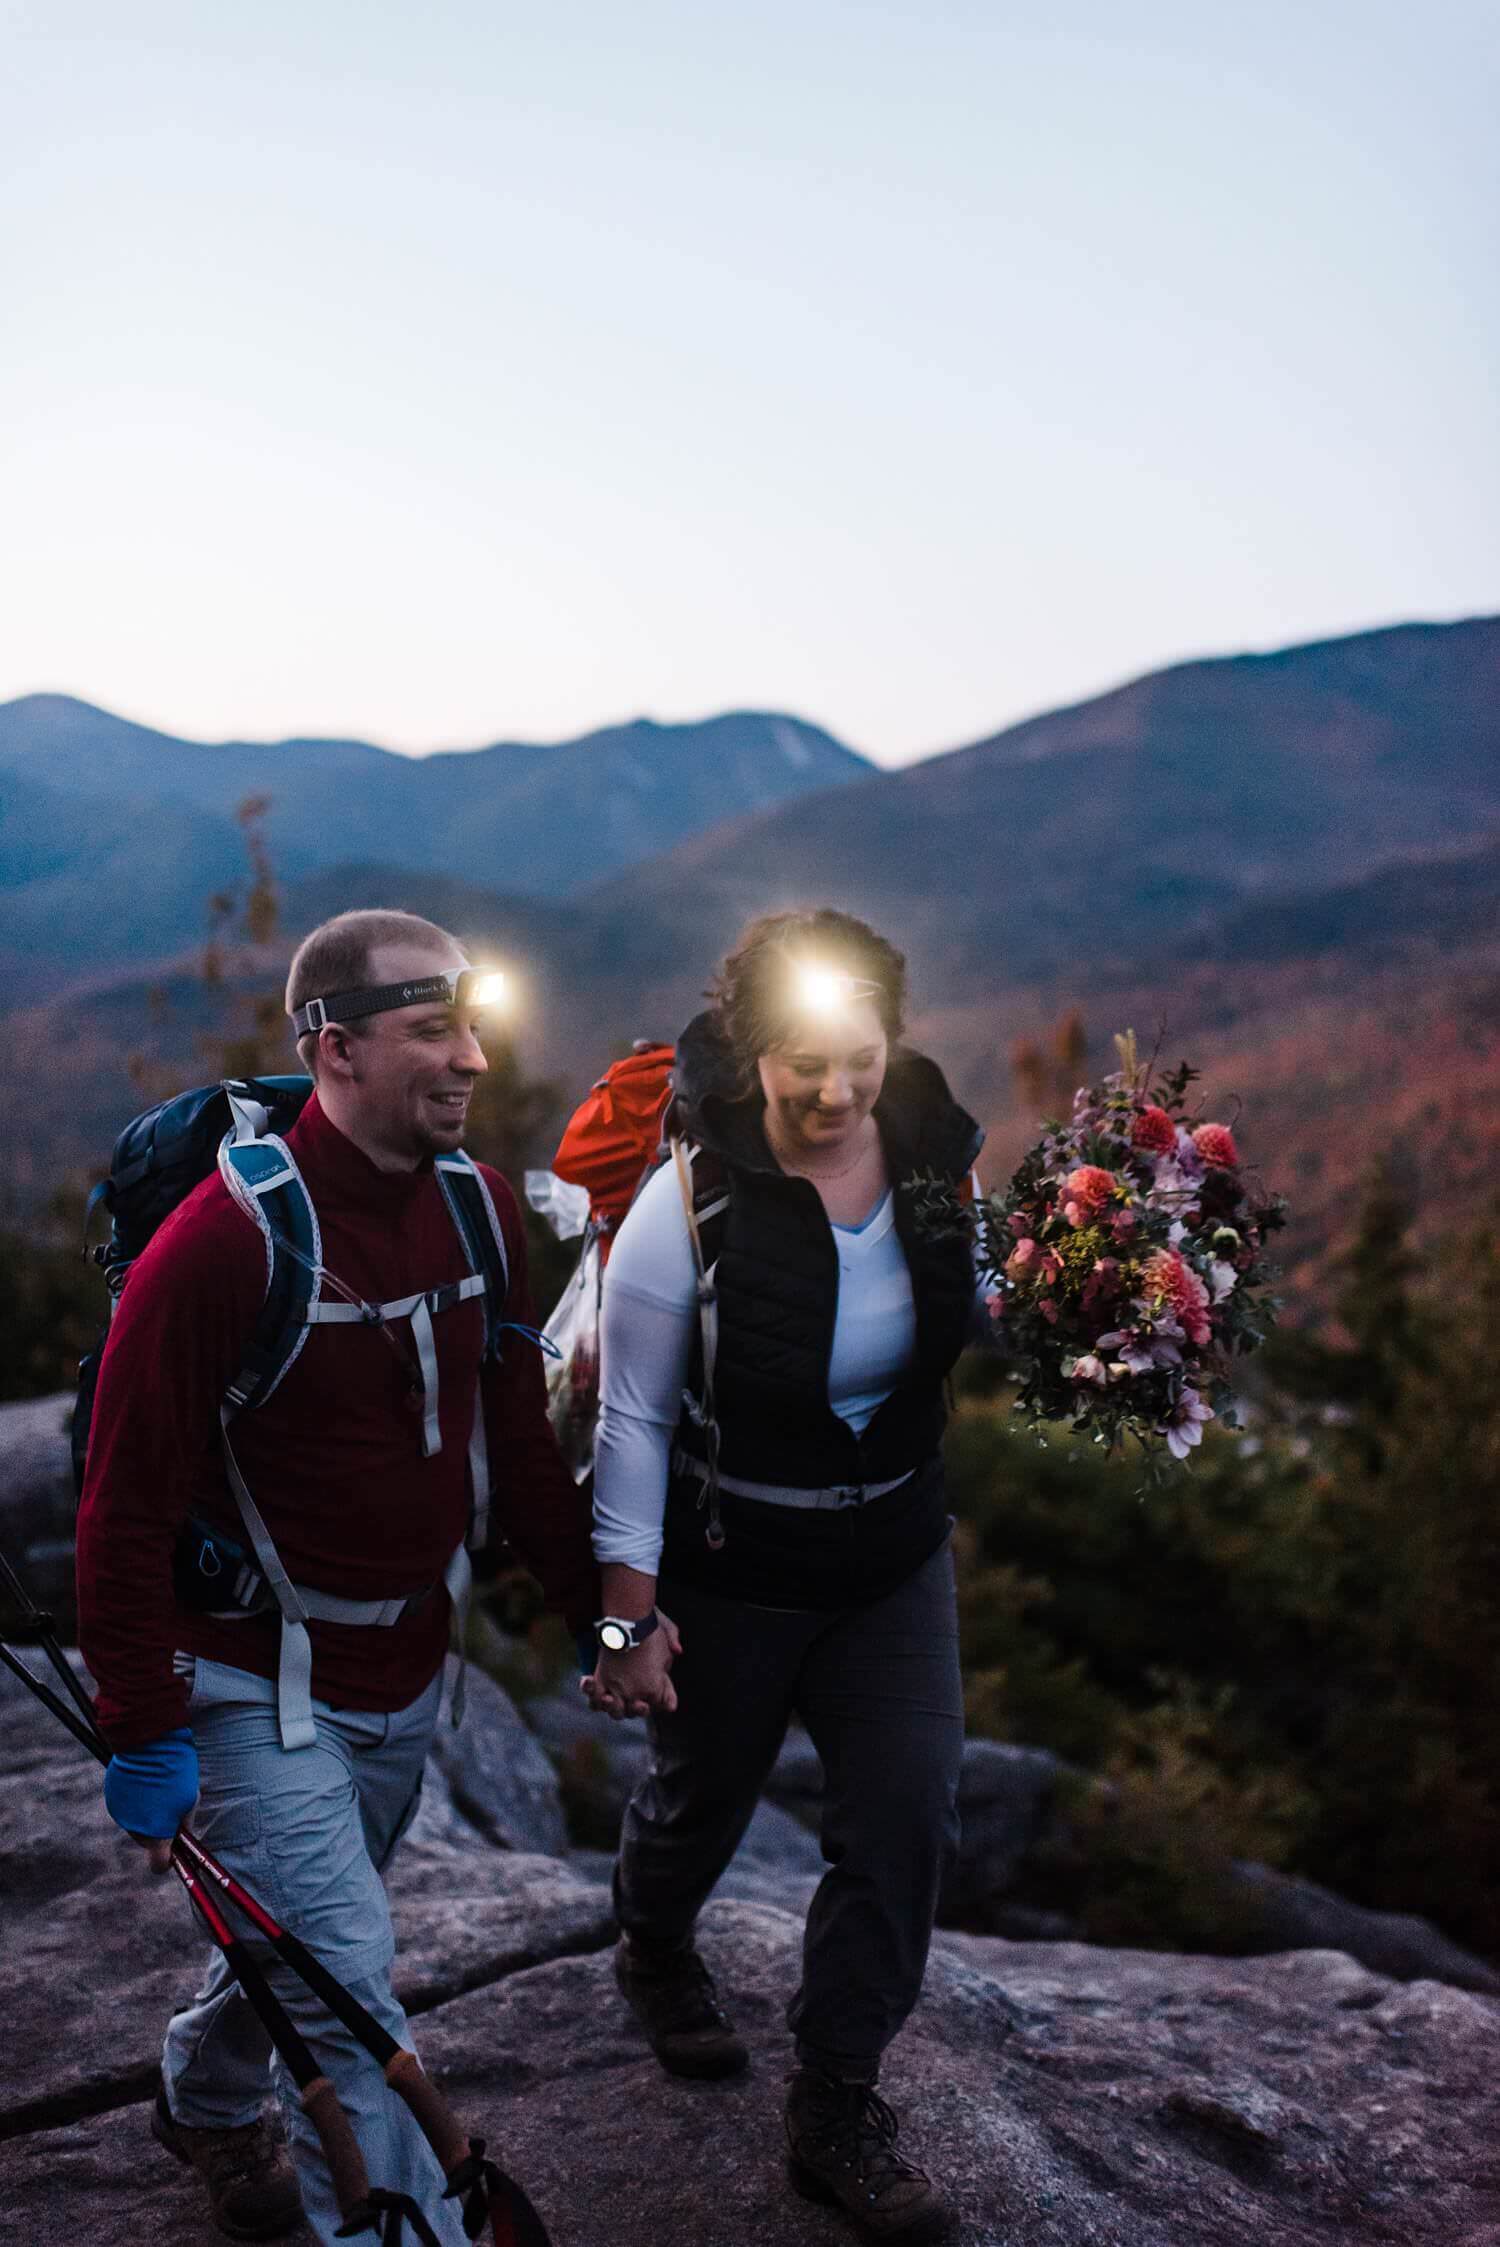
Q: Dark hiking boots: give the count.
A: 3